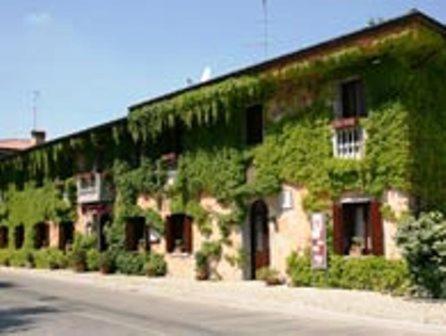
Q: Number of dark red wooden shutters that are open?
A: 4